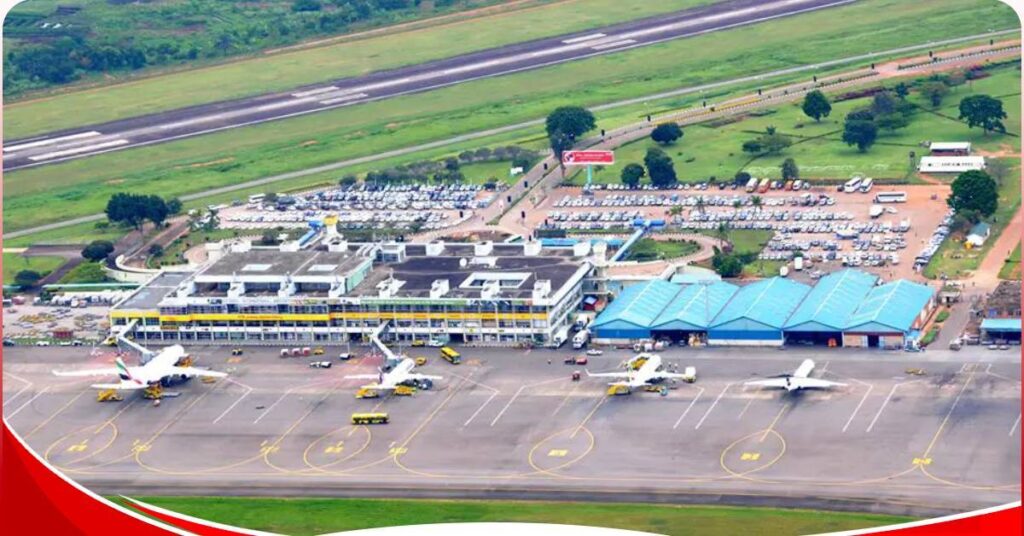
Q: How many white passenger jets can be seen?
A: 4